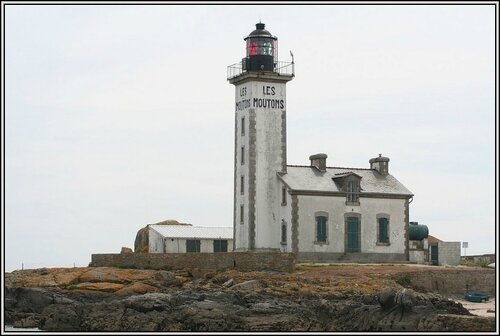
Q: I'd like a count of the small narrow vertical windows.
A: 6